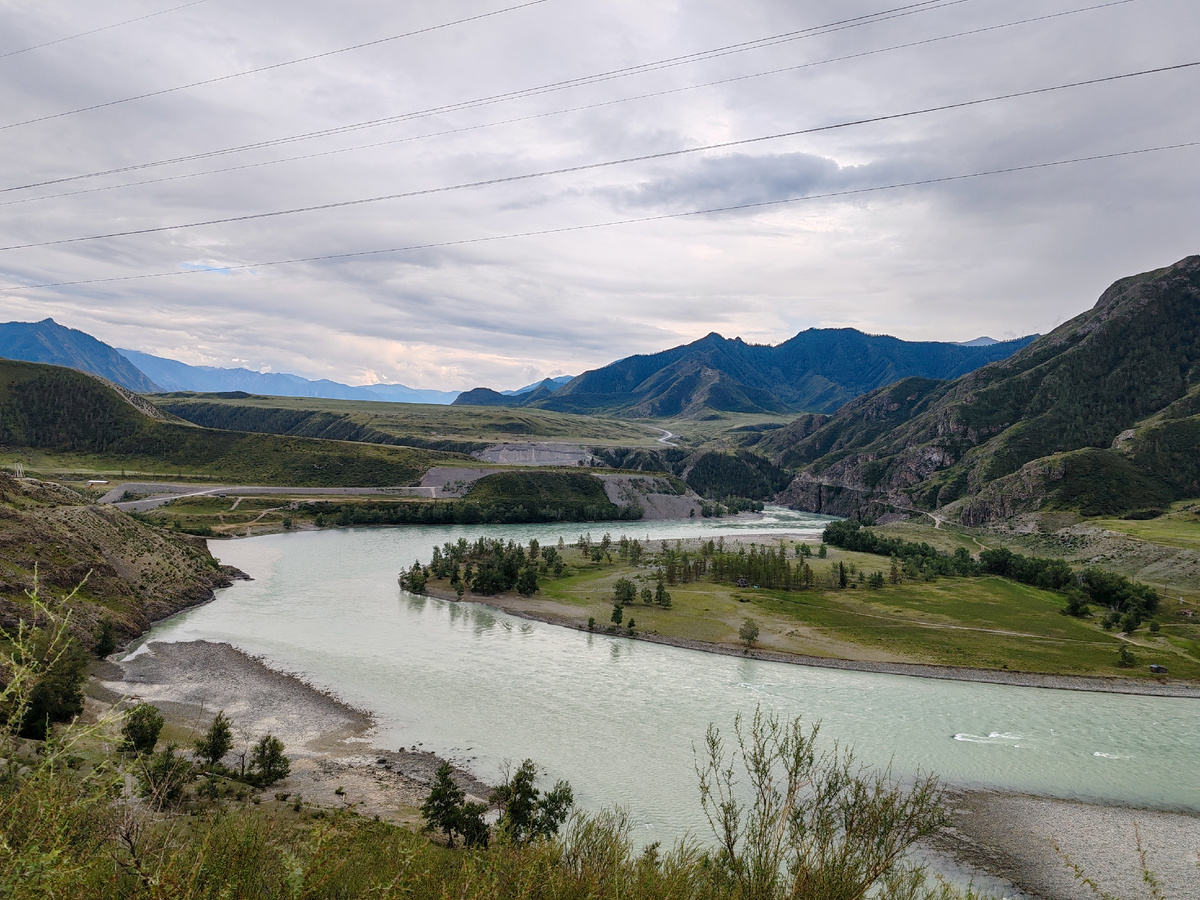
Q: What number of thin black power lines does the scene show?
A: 7